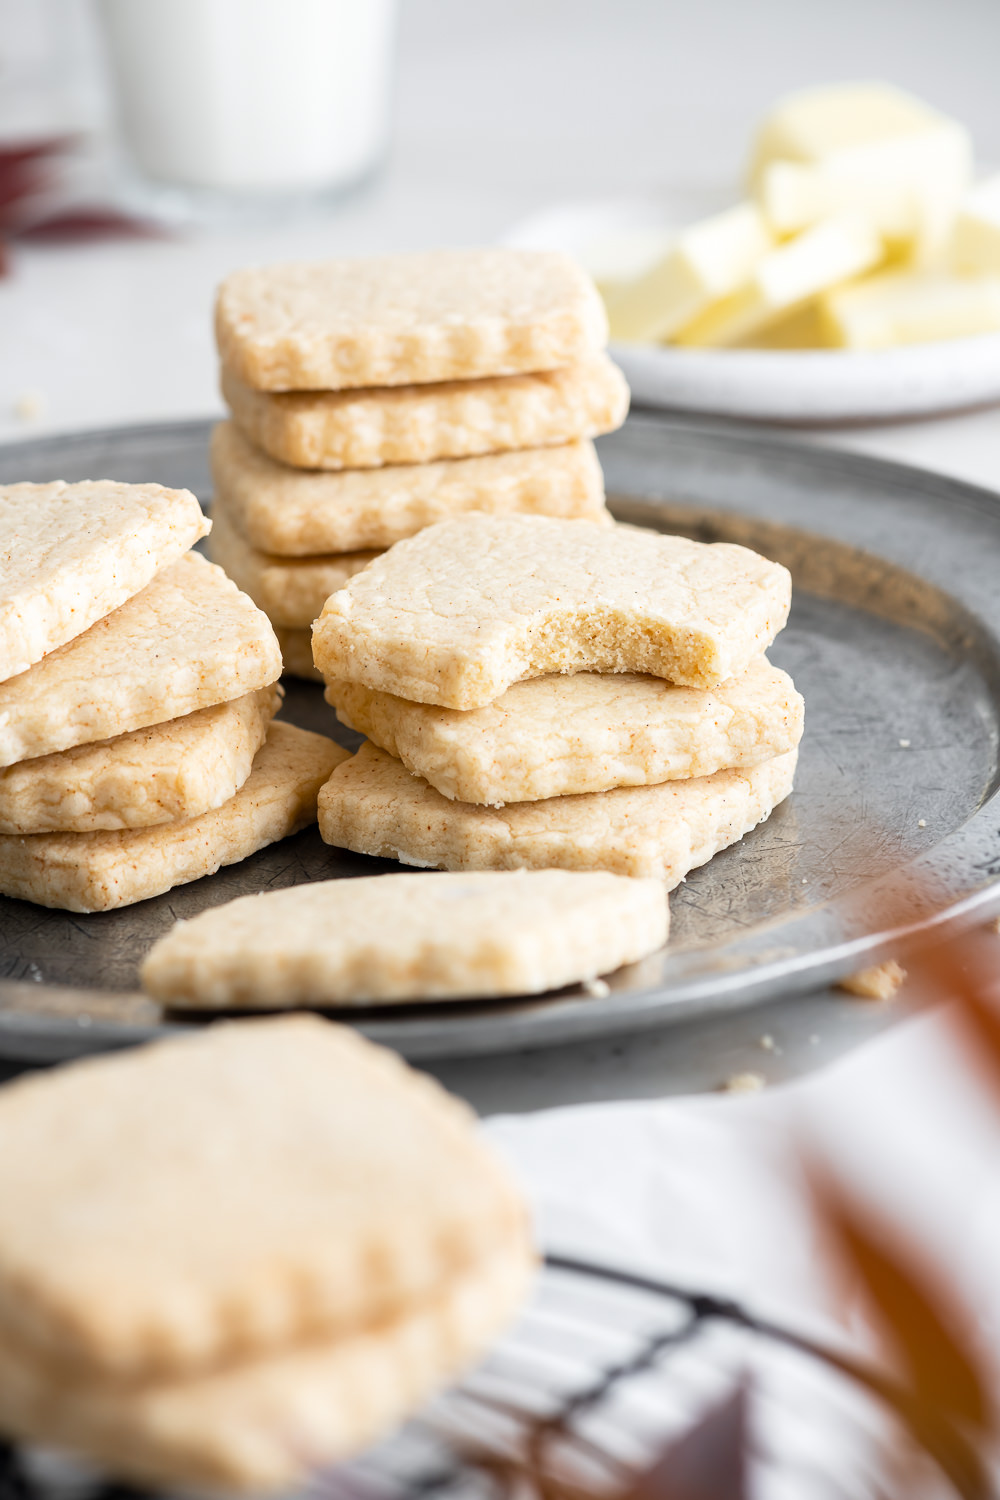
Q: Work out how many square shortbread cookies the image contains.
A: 15